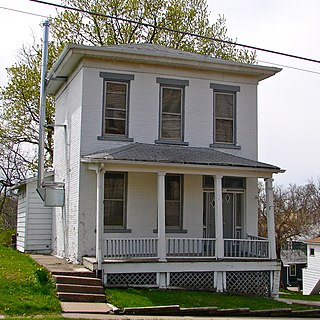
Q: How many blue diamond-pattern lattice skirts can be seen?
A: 0